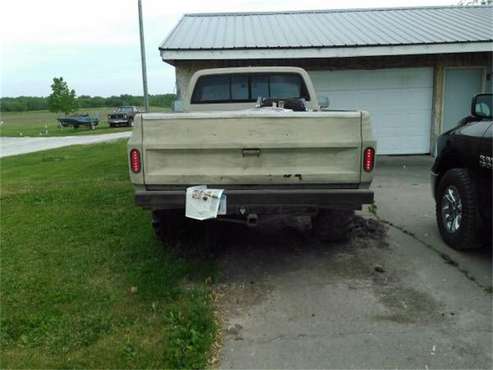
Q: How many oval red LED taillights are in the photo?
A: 2